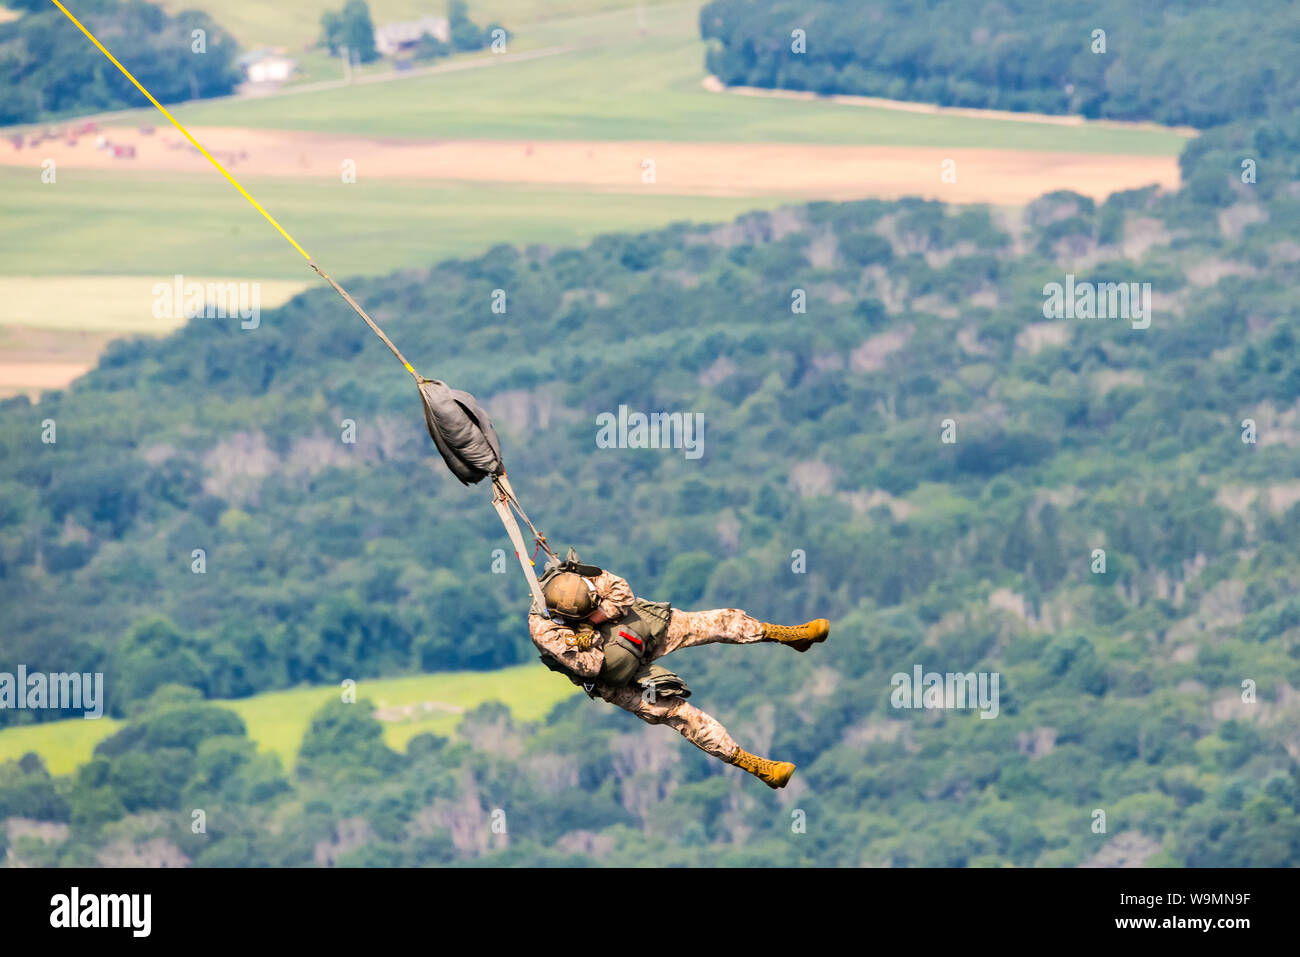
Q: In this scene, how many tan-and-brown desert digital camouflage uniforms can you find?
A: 1